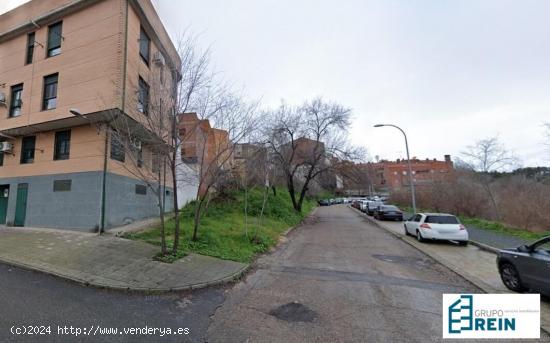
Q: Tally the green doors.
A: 2